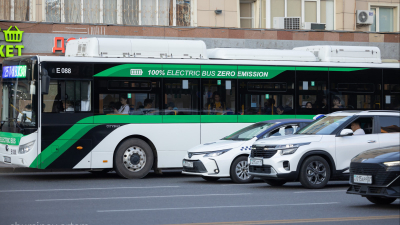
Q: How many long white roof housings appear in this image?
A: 3